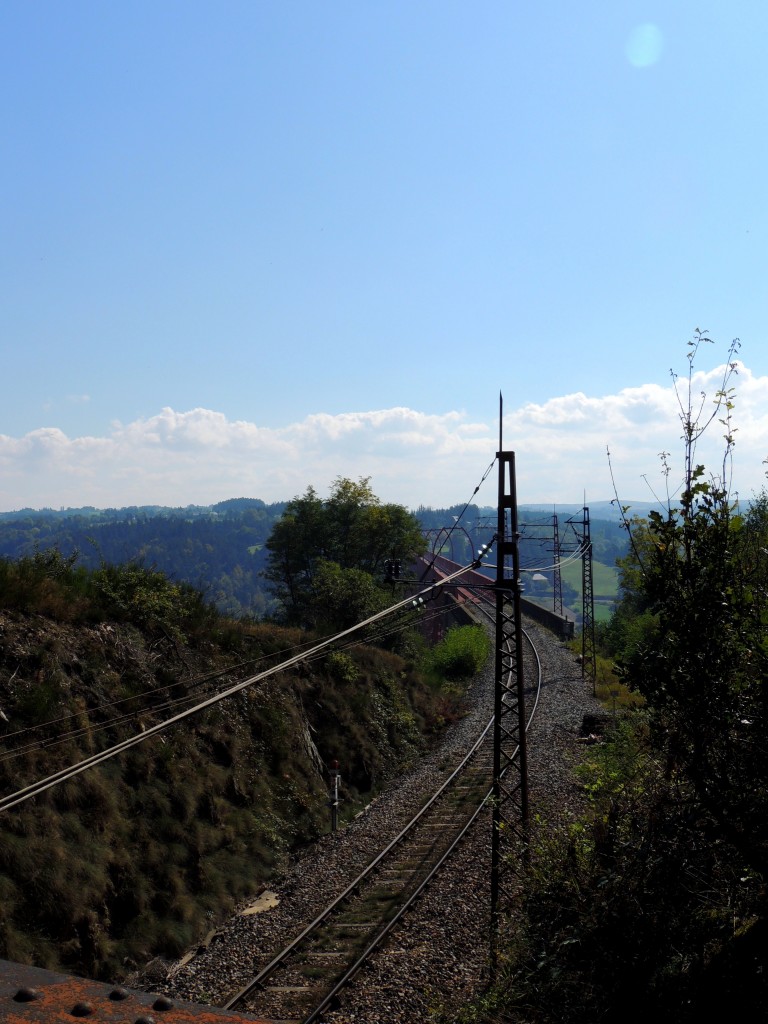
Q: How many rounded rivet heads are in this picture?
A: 5